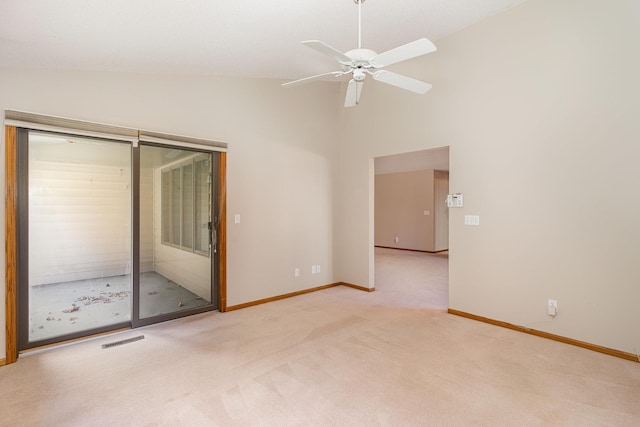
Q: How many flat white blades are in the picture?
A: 5